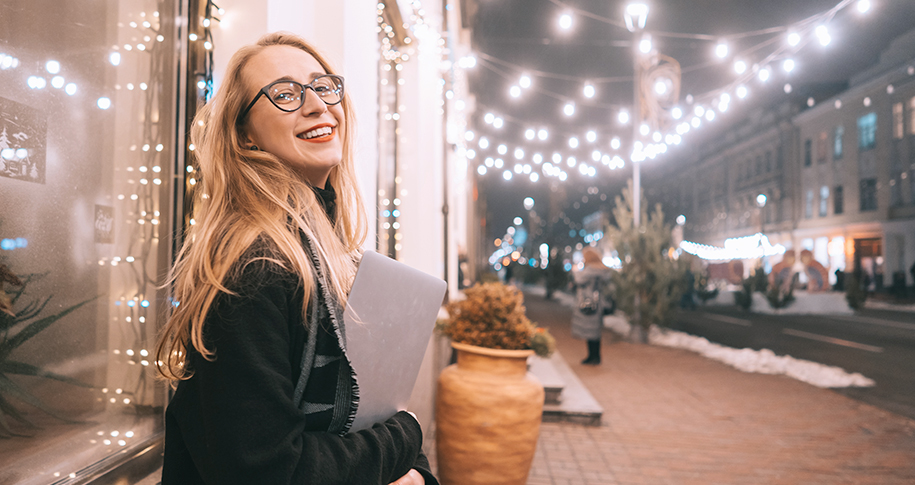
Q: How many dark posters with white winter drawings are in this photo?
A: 2